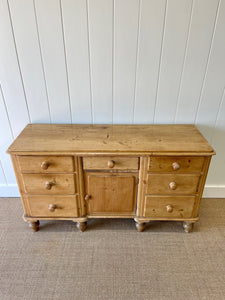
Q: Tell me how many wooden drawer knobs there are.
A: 7